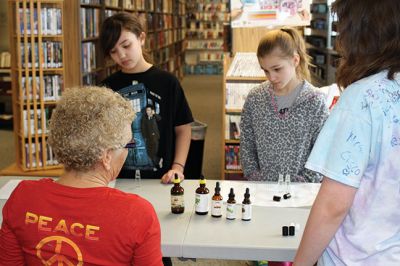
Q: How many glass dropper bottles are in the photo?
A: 5